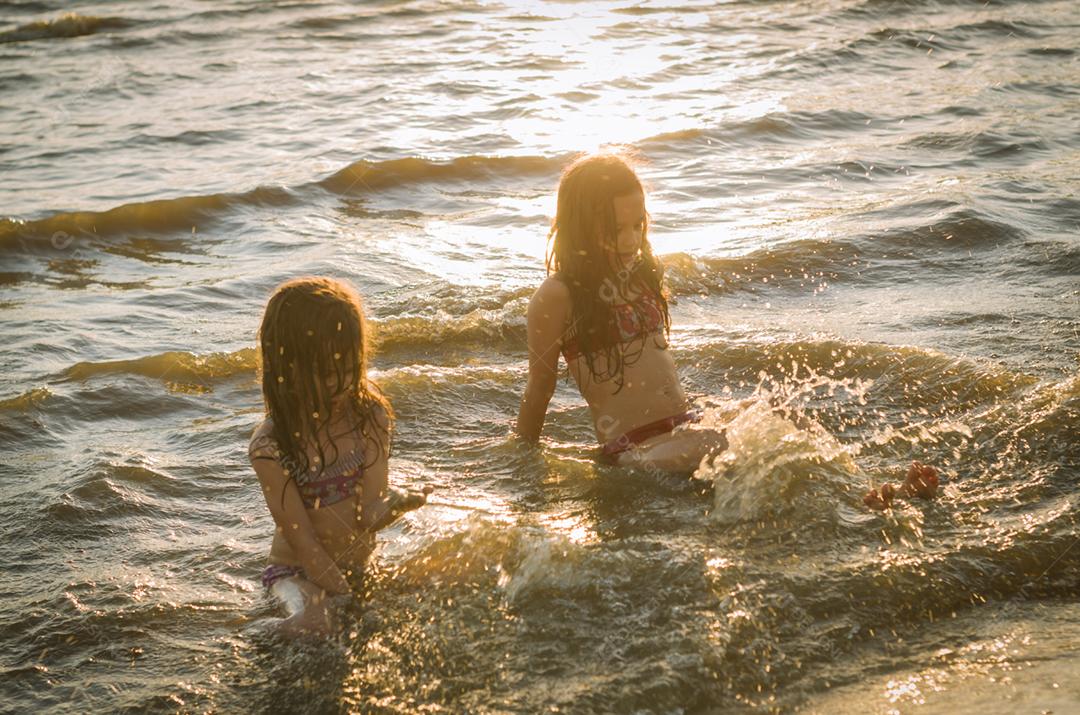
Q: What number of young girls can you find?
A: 2